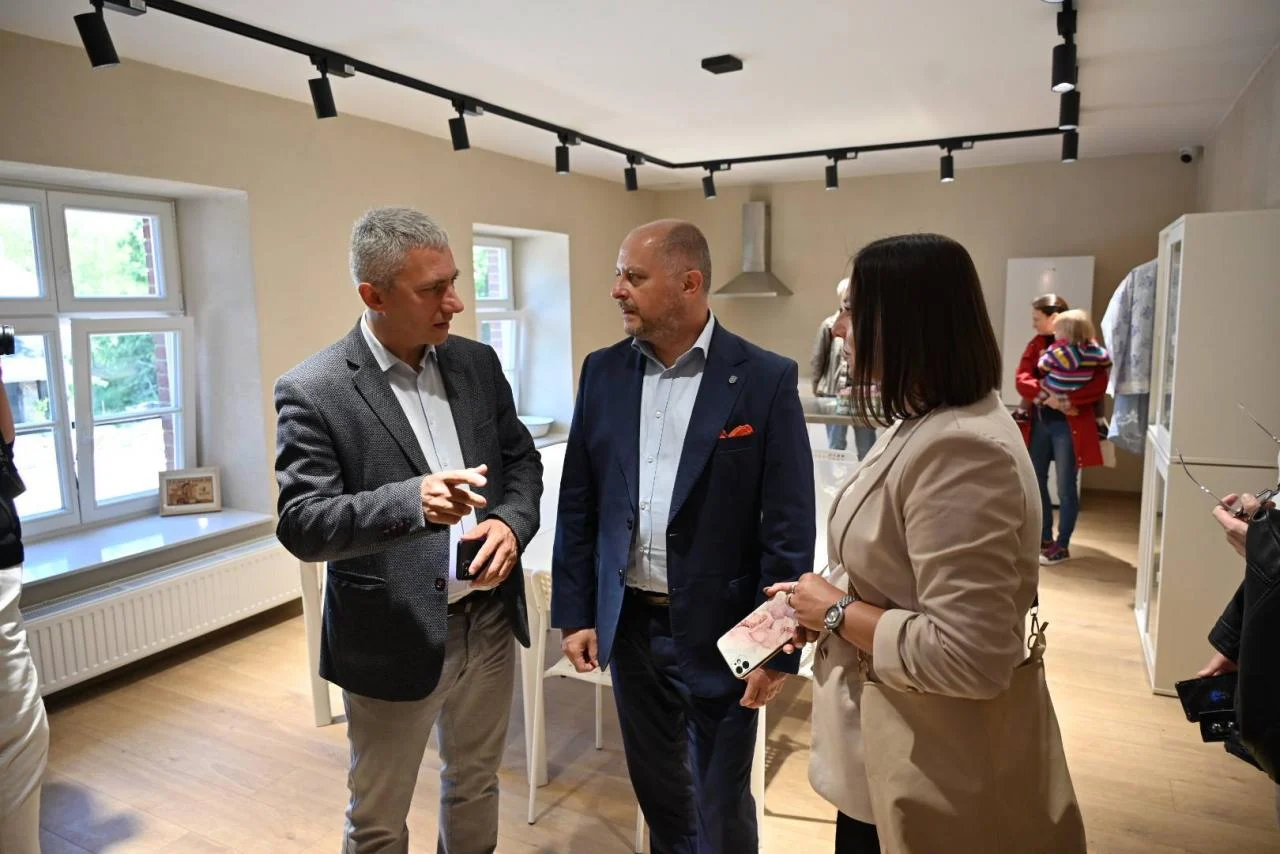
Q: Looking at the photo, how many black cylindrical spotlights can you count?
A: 11